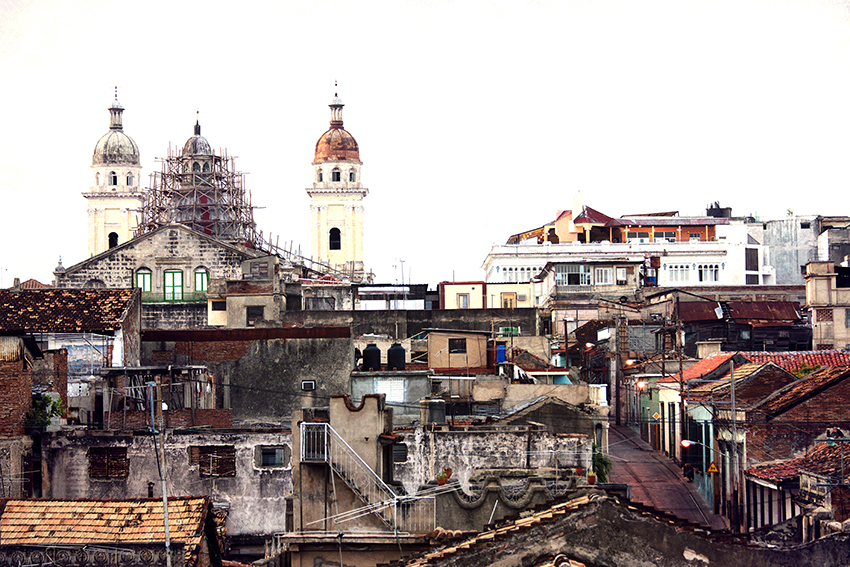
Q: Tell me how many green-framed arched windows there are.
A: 2